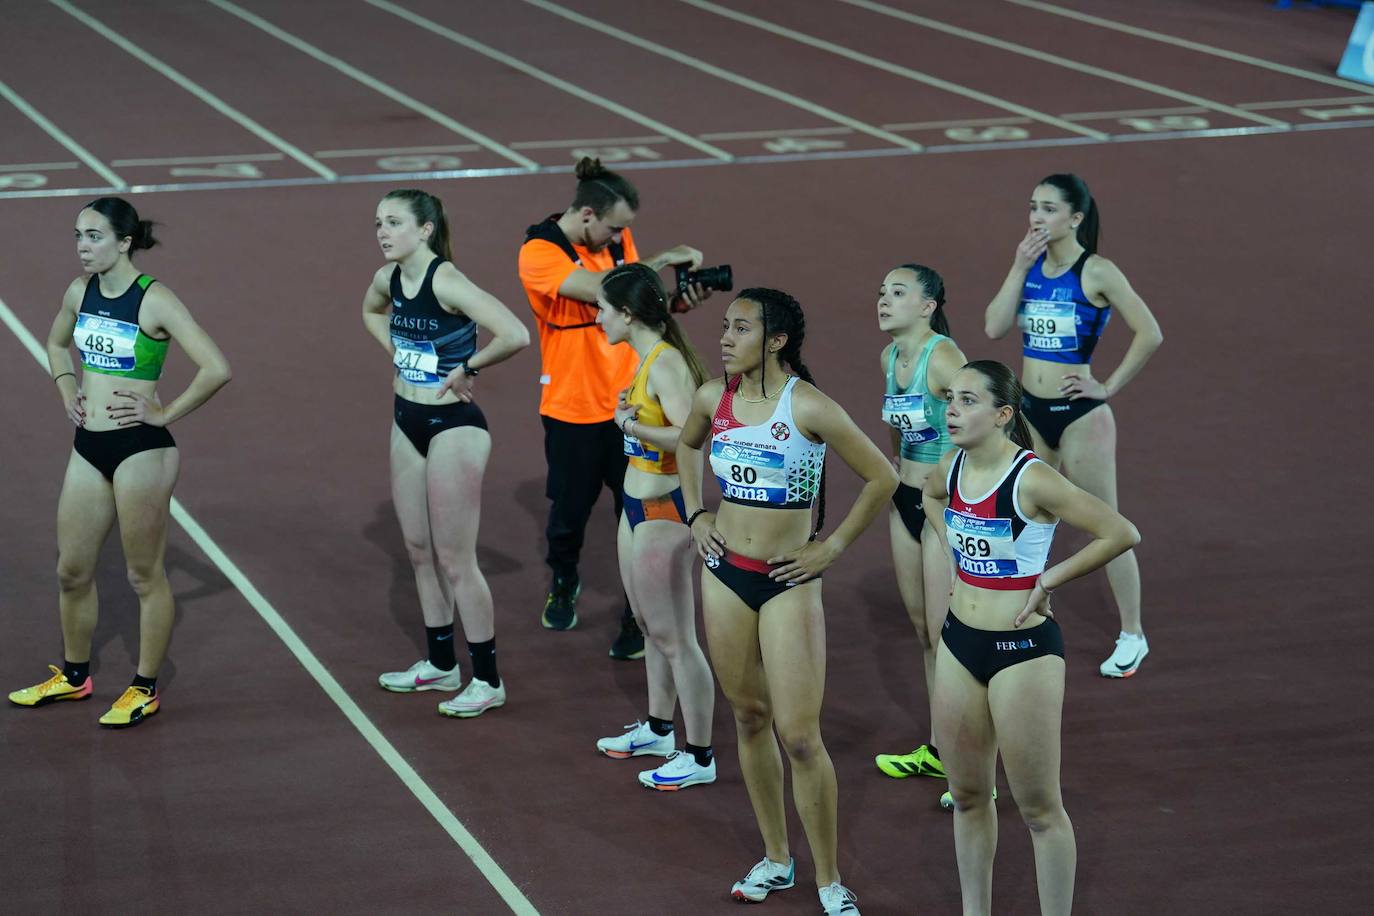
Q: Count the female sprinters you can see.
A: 7